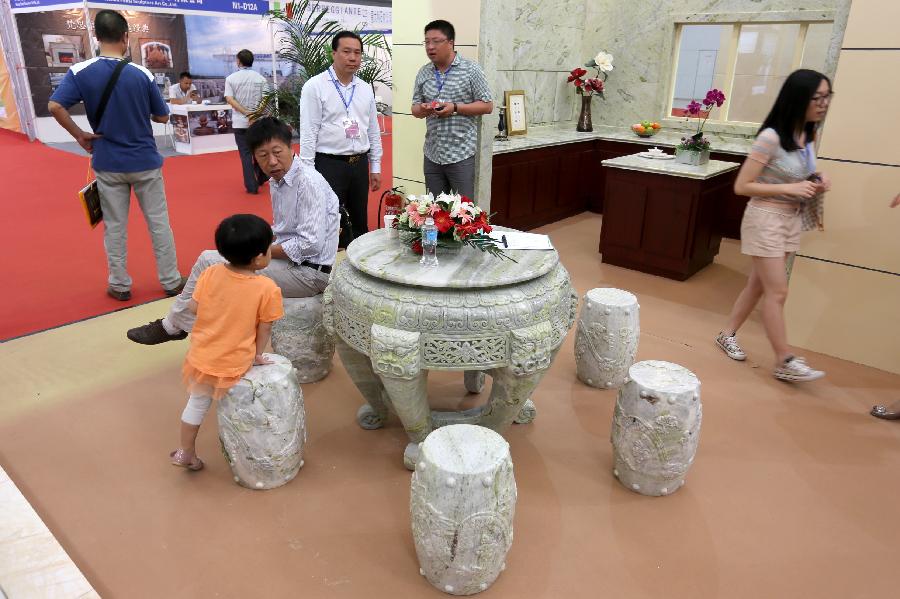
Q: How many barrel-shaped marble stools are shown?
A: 5